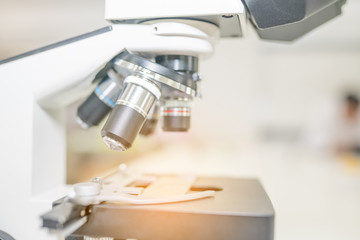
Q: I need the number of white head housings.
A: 1